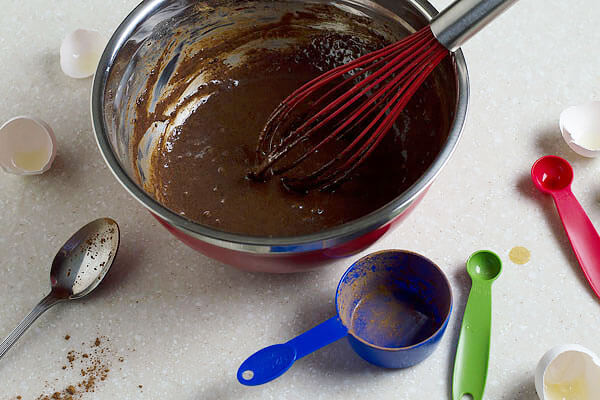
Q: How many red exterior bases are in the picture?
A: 1